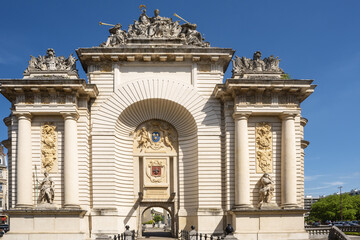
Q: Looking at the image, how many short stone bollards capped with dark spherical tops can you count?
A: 3